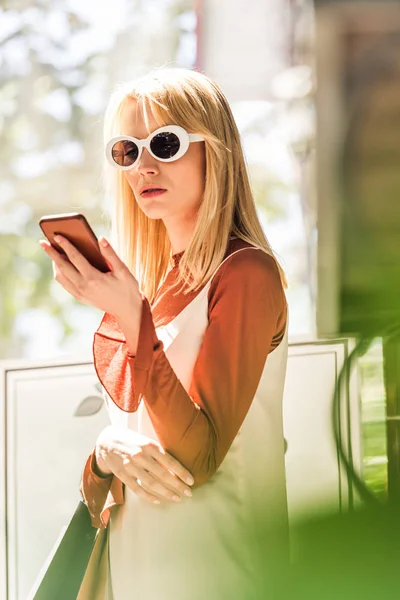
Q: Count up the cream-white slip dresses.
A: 1